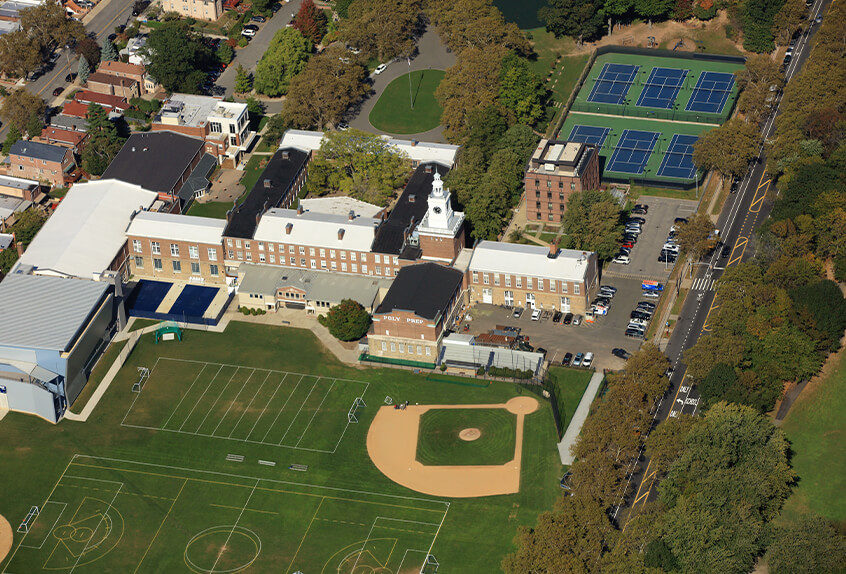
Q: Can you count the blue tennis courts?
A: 6